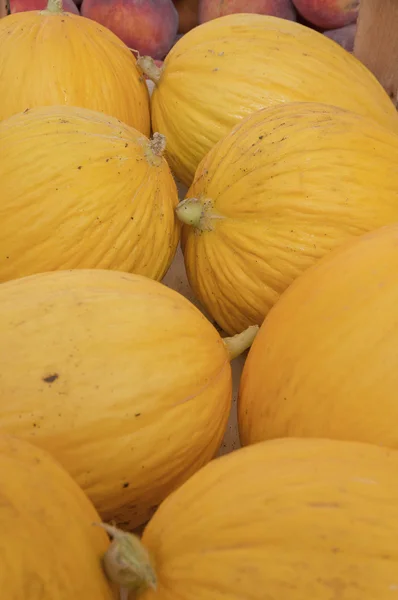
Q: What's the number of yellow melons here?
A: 8